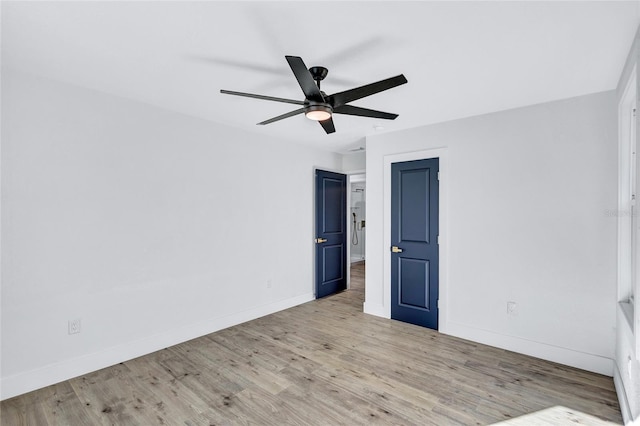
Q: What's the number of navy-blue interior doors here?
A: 2